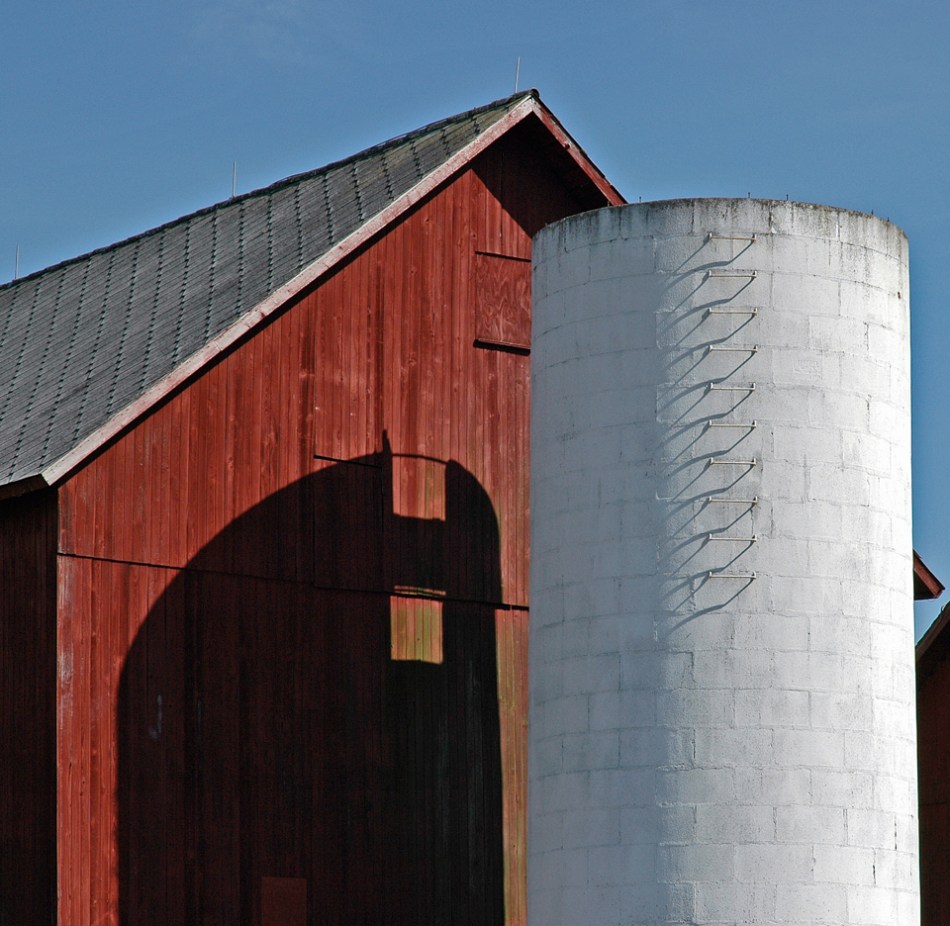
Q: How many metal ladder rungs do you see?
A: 10